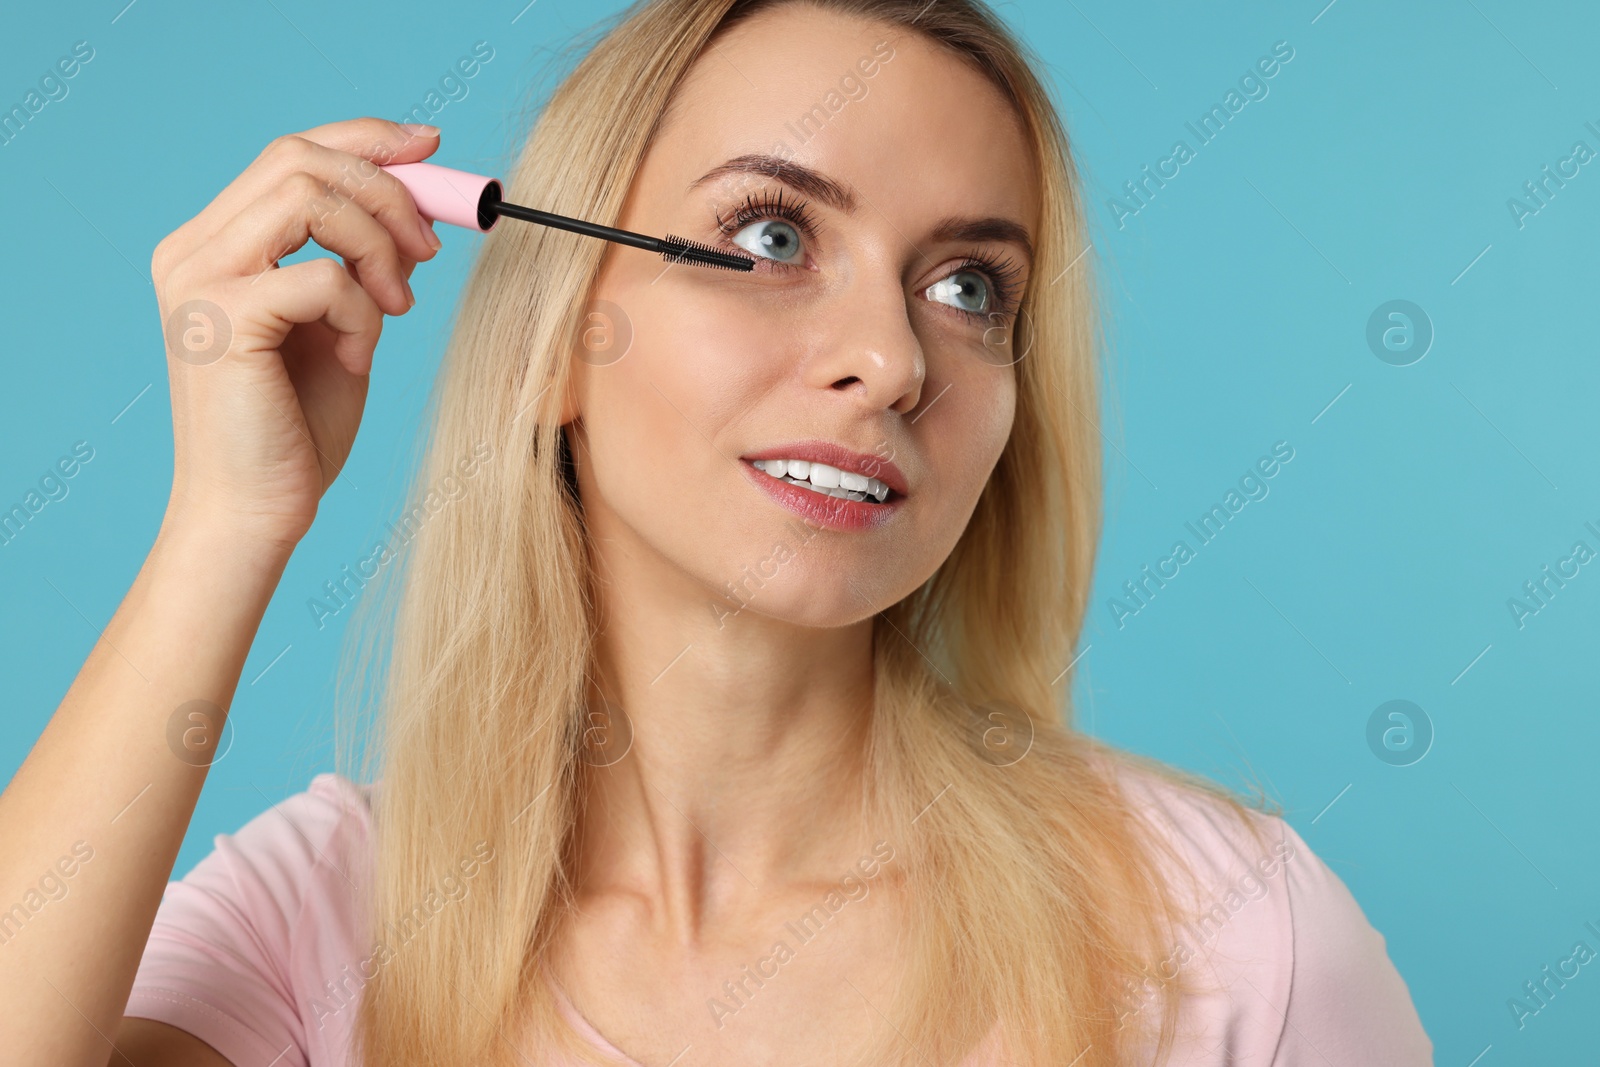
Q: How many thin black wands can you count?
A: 1